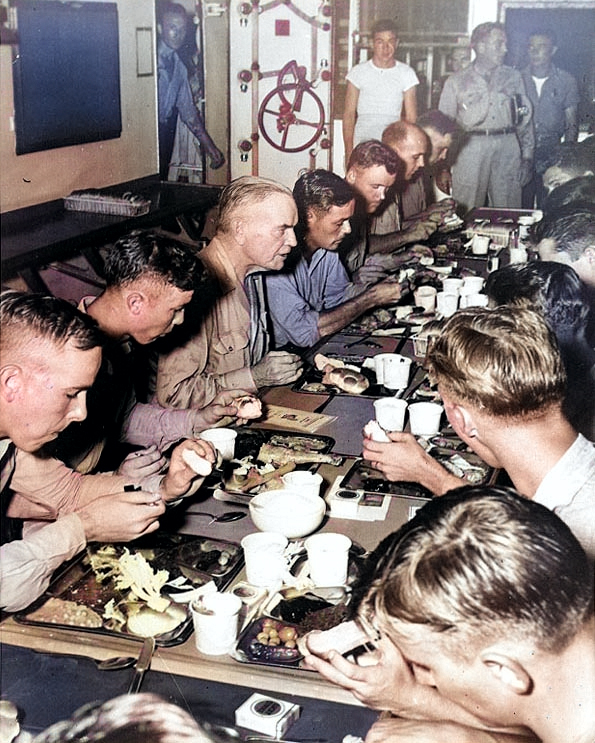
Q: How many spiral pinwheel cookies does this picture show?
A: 0